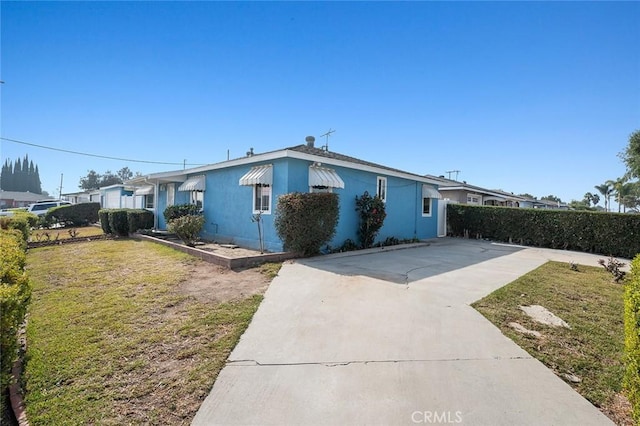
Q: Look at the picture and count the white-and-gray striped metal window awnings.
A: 5